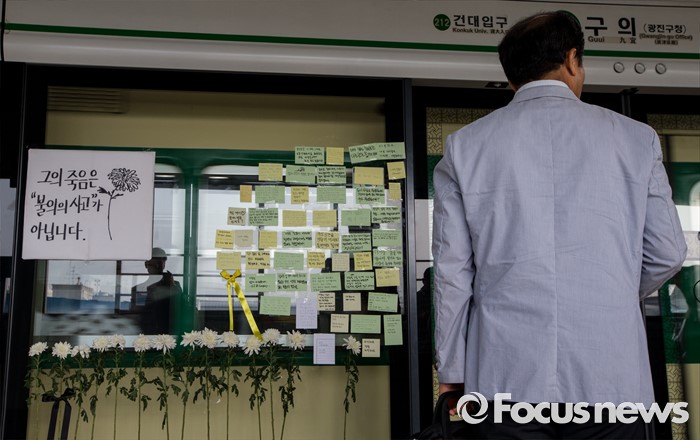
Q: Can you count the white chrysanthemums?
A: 14